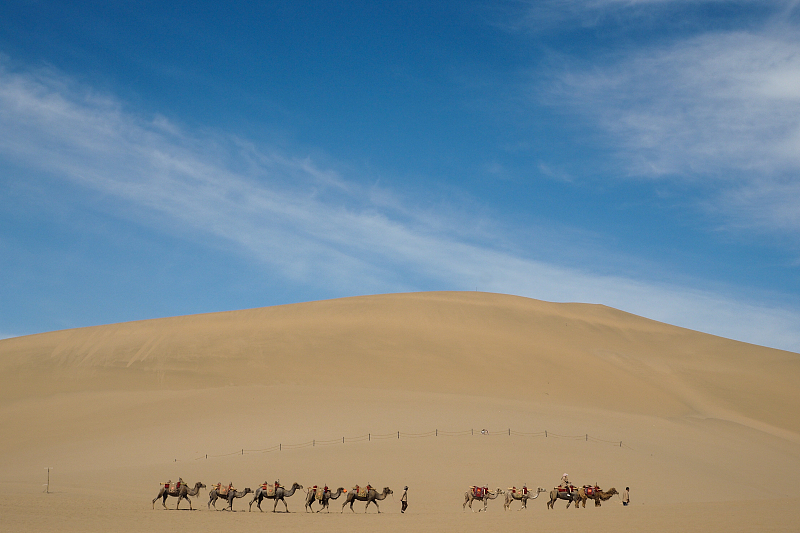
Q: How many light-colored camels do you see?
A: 2